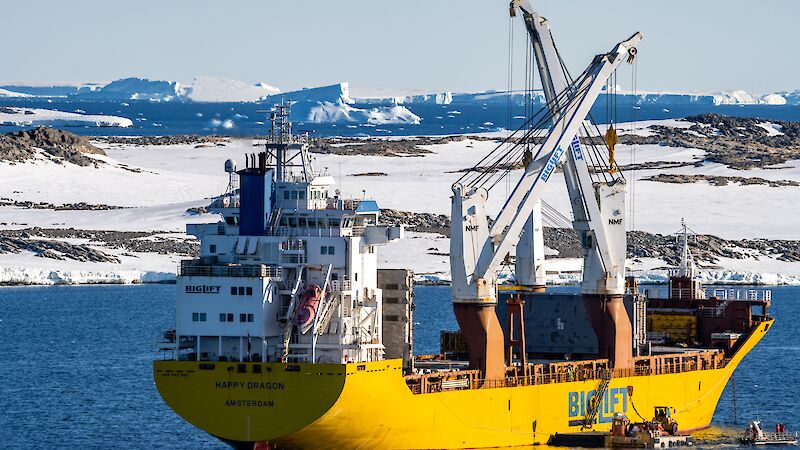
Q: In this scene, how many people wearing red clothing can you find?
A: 2